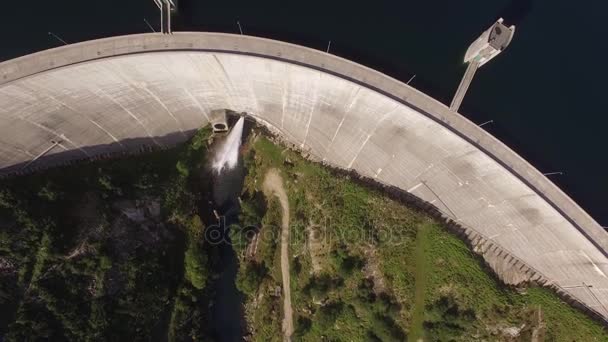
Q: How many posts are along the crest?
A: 7